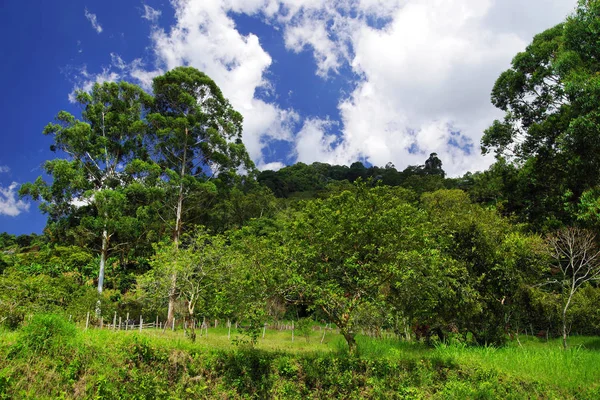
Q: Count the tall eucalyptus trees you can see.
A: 2